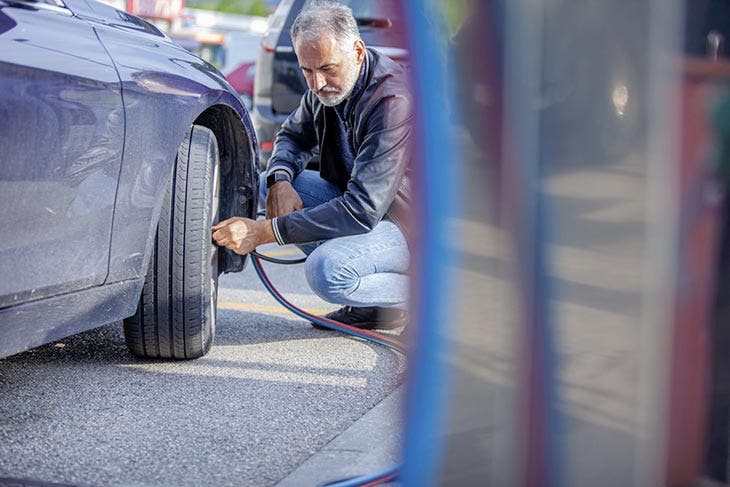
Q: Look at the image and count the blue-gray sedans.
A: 1